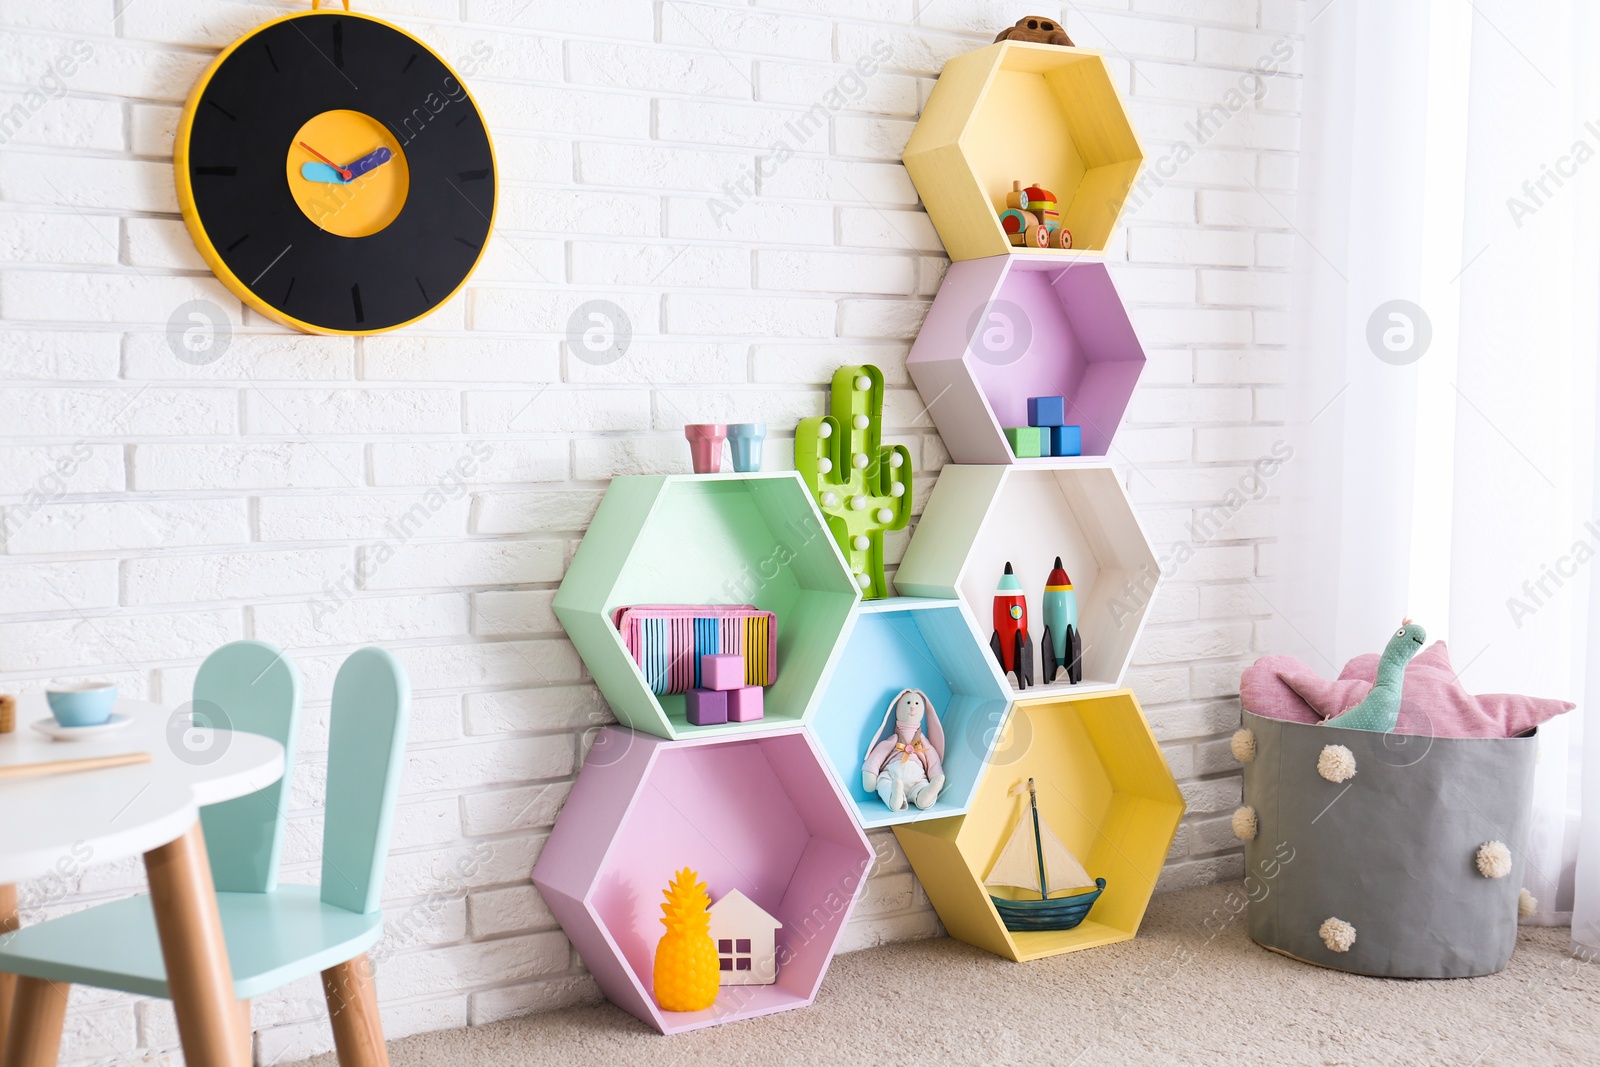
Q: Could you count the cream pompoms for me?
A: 6